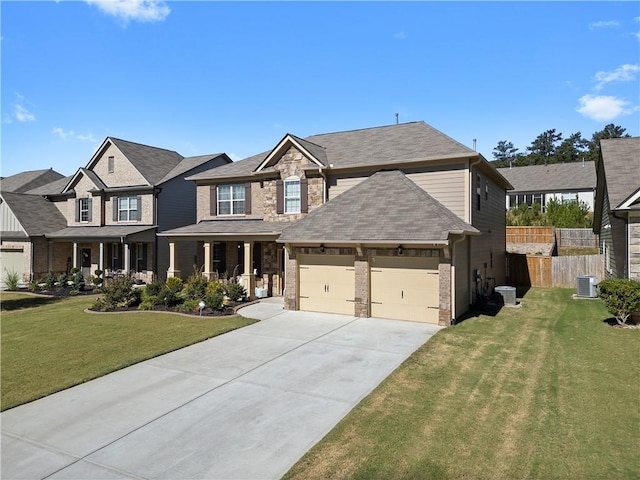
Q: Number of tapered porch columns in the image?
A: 3